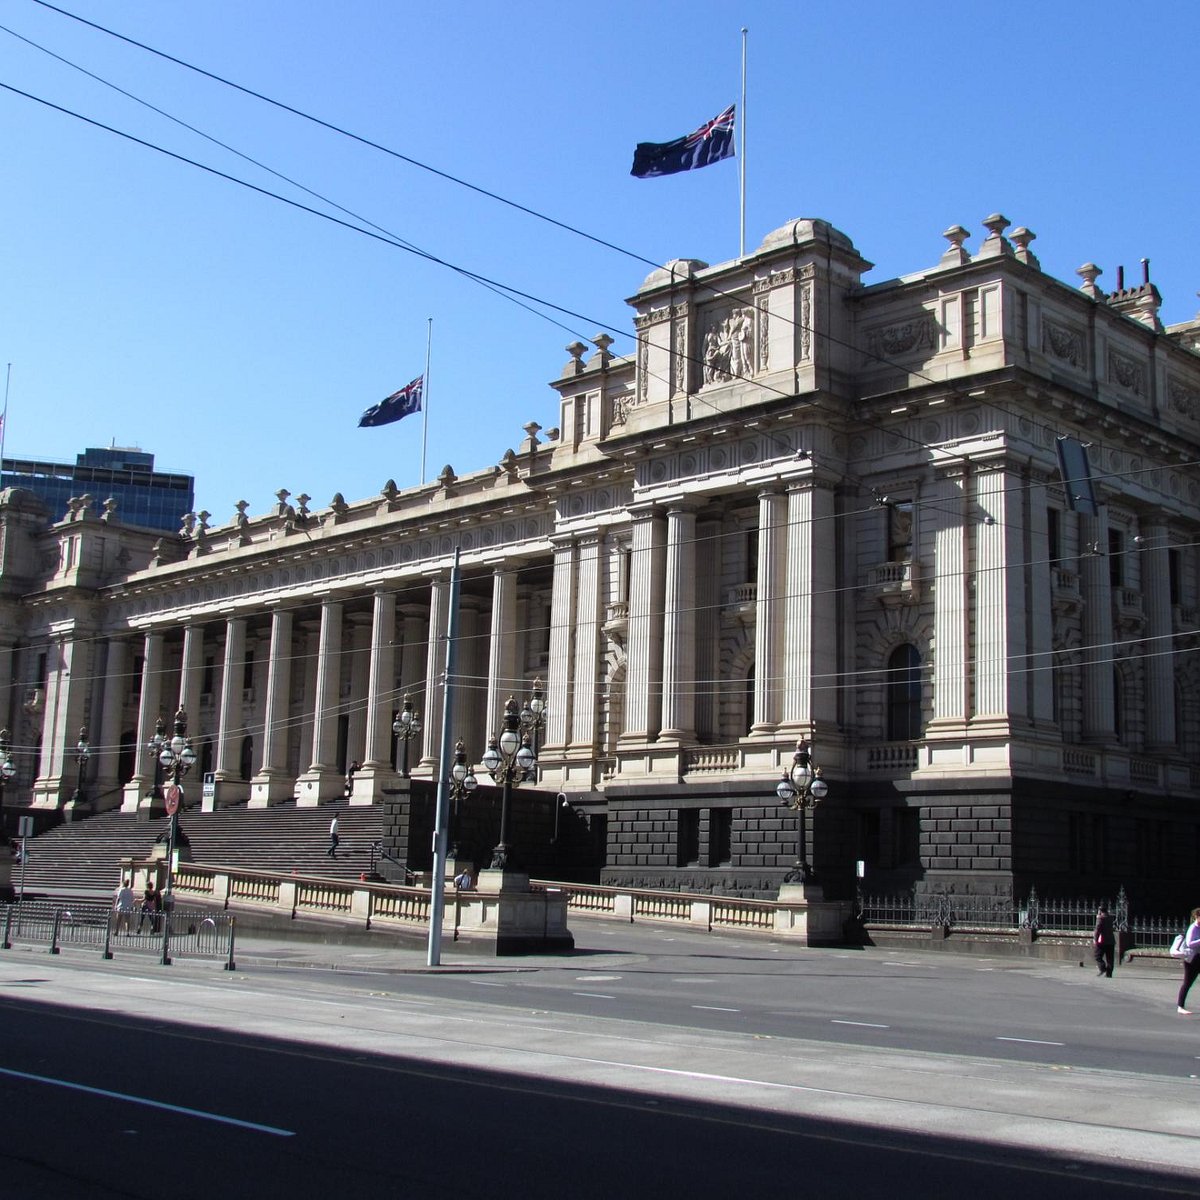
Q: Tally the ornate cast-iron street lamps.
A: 9